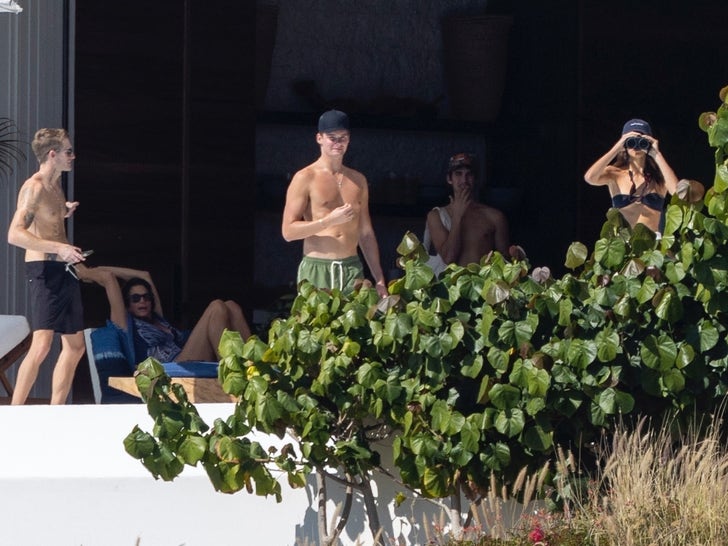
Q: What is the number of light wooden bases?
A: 1